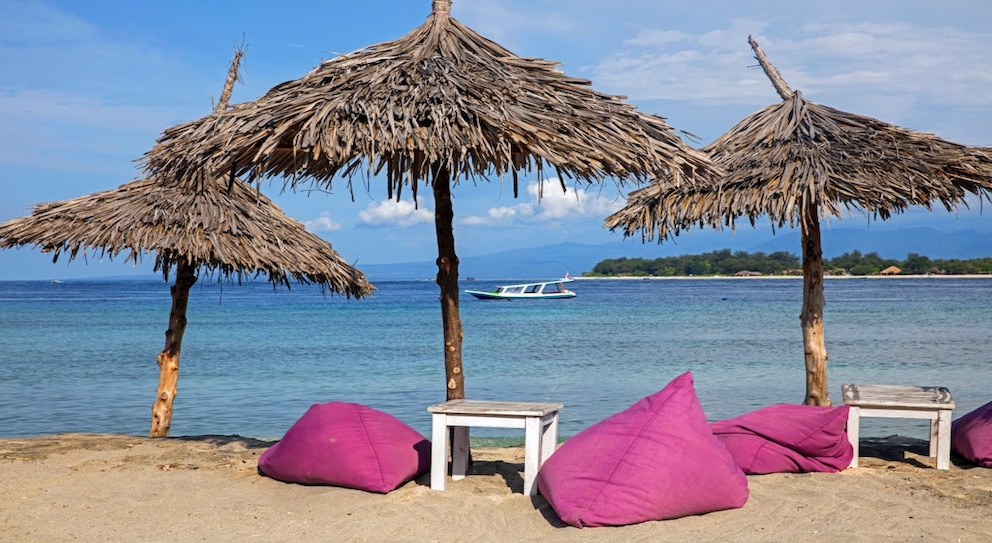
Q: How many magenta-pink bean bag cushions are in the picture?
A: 4